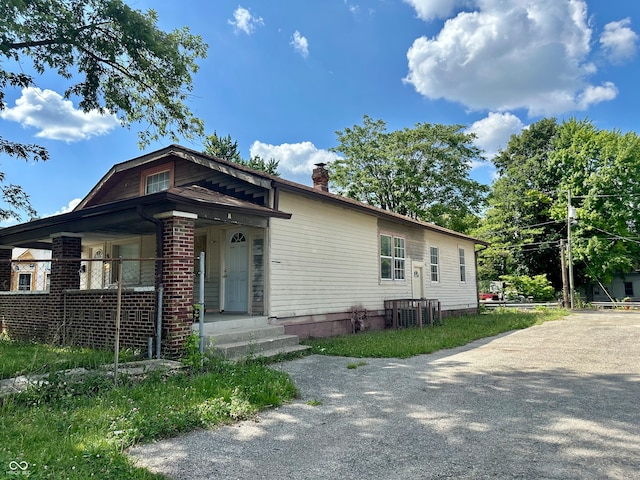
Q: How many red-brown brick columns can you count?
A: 3